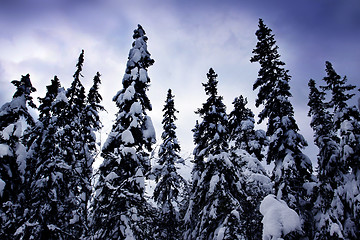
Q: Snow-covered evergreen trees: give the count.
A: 11